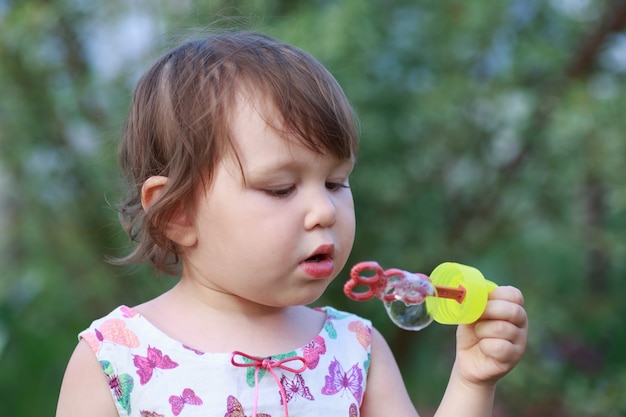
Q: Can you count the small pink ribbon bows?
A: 1